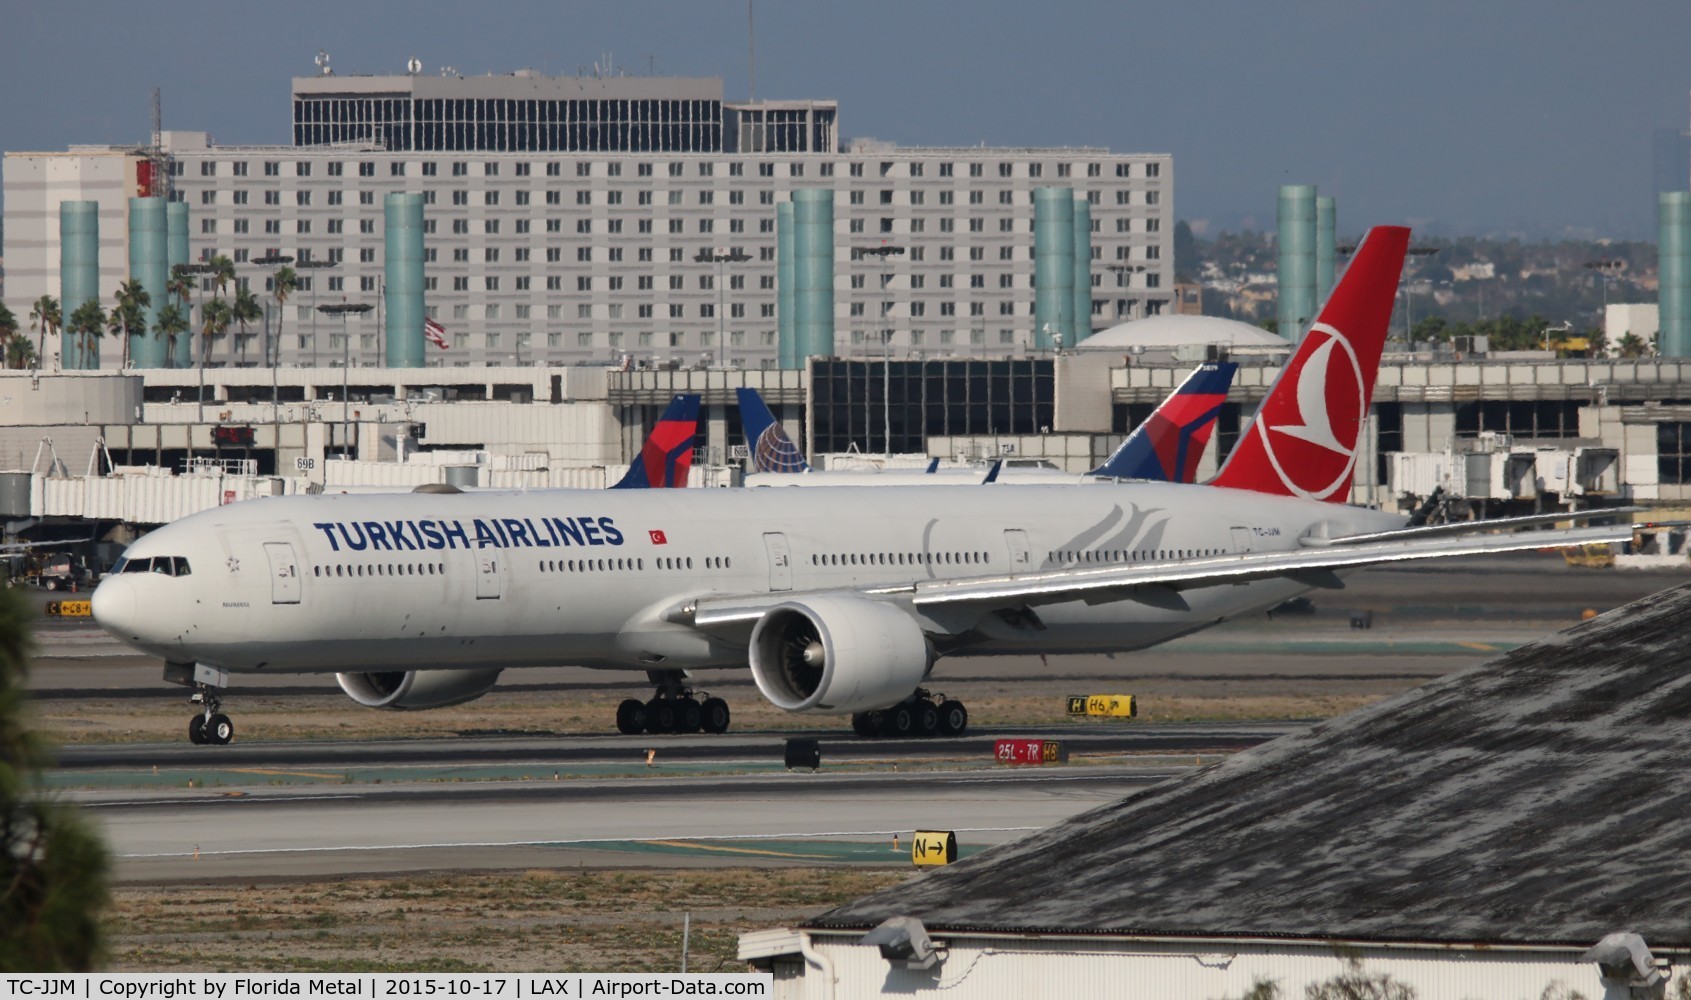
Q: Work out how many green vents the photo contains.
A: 11